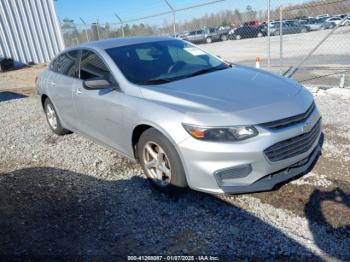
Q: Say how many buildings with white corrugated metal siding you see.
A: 1